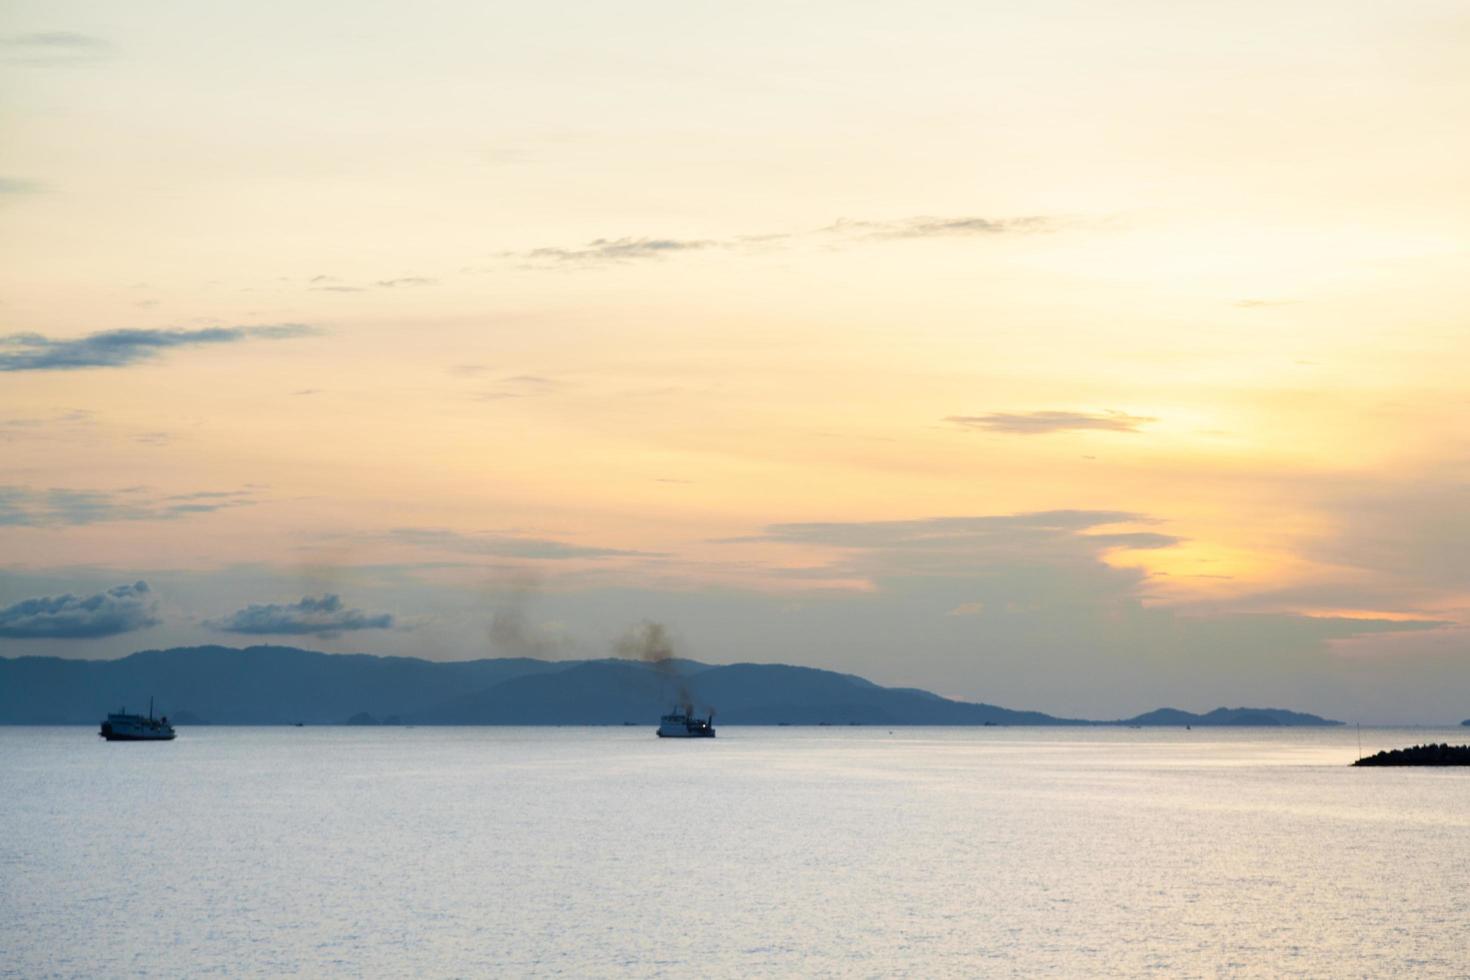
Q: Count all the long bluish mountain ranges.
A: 1